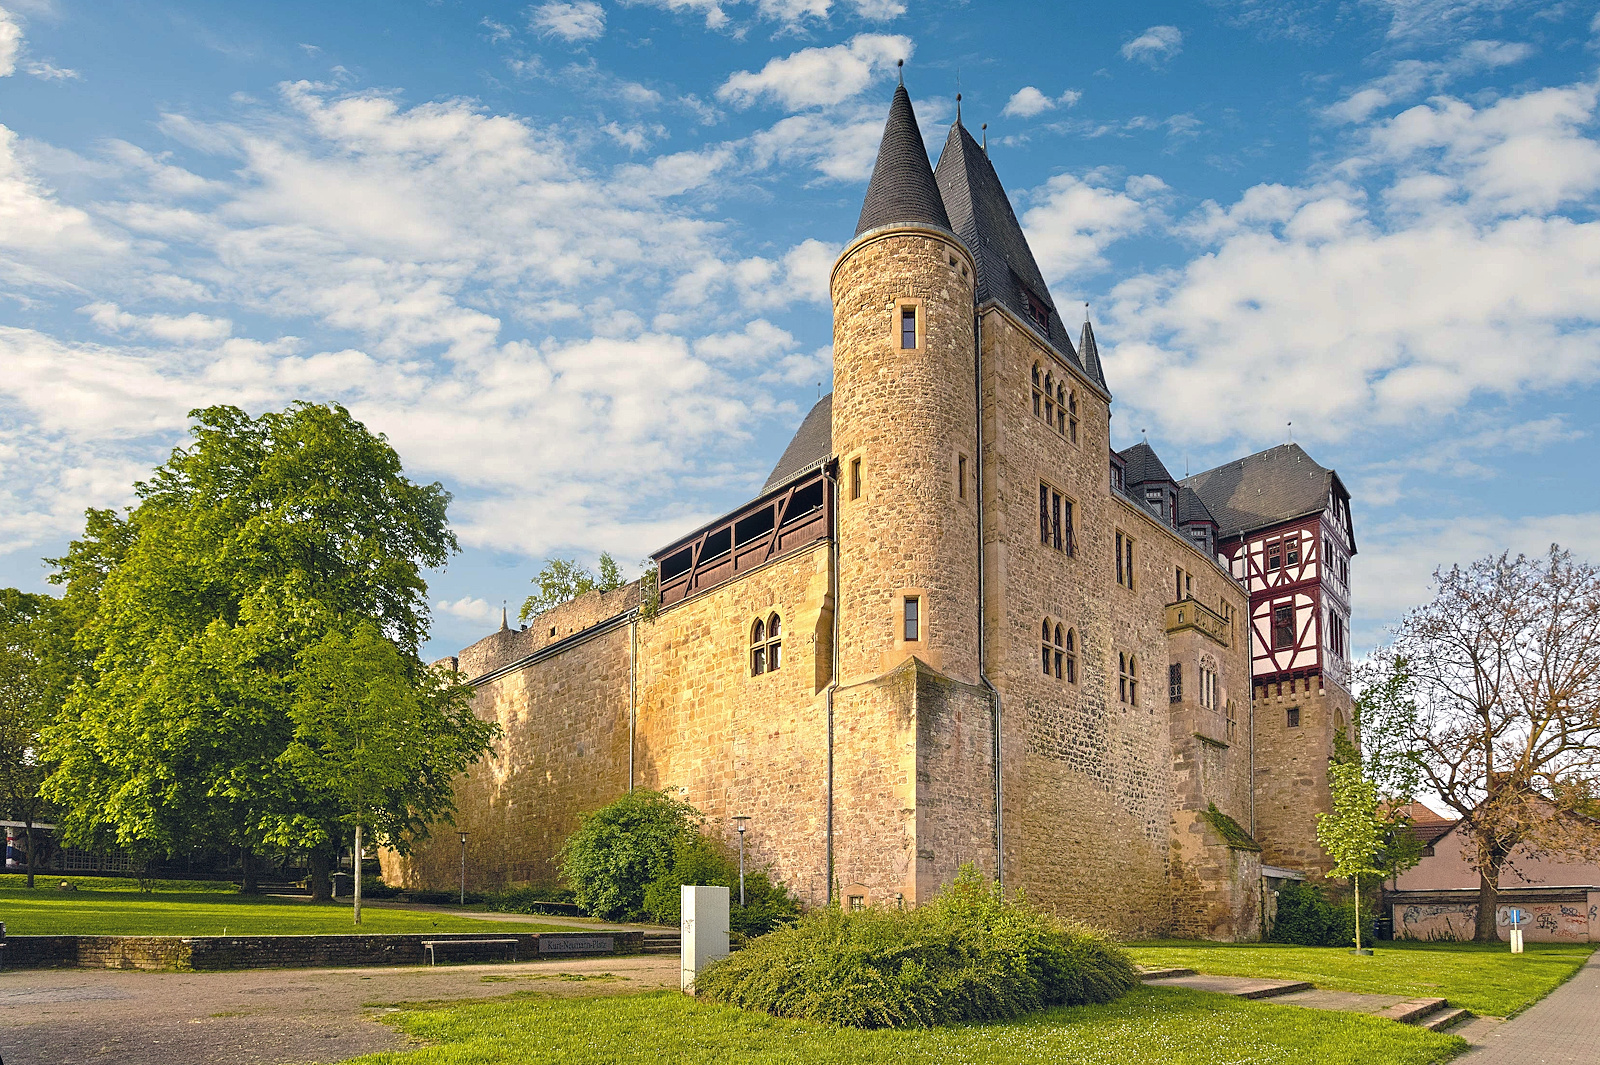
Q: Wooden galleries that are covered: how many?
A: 1